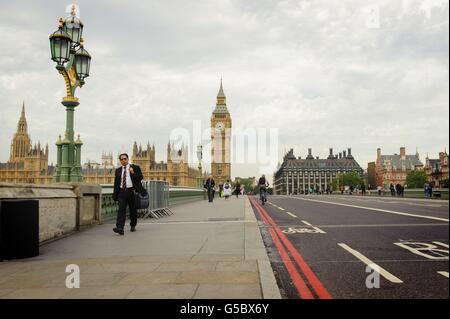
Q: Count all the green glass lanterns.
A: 3